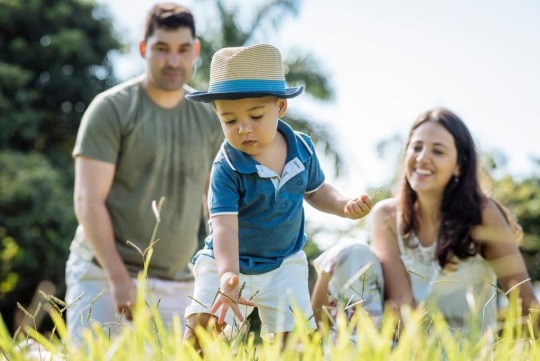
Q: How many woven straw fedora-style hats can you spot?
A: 1